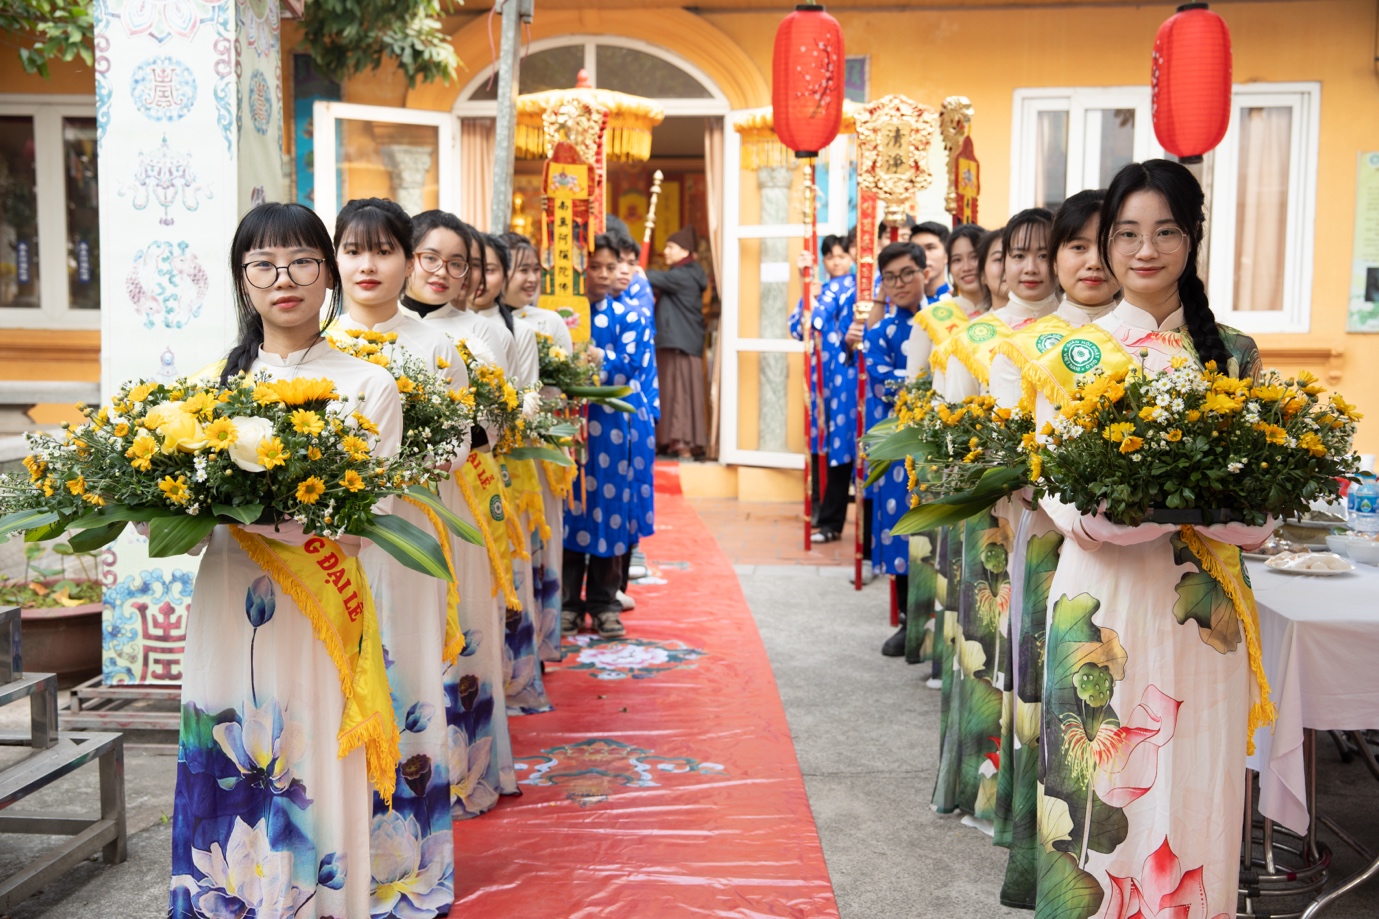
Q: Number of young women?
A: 11